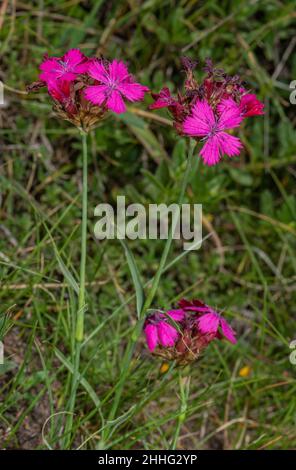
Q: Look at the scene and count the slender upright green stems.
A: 3